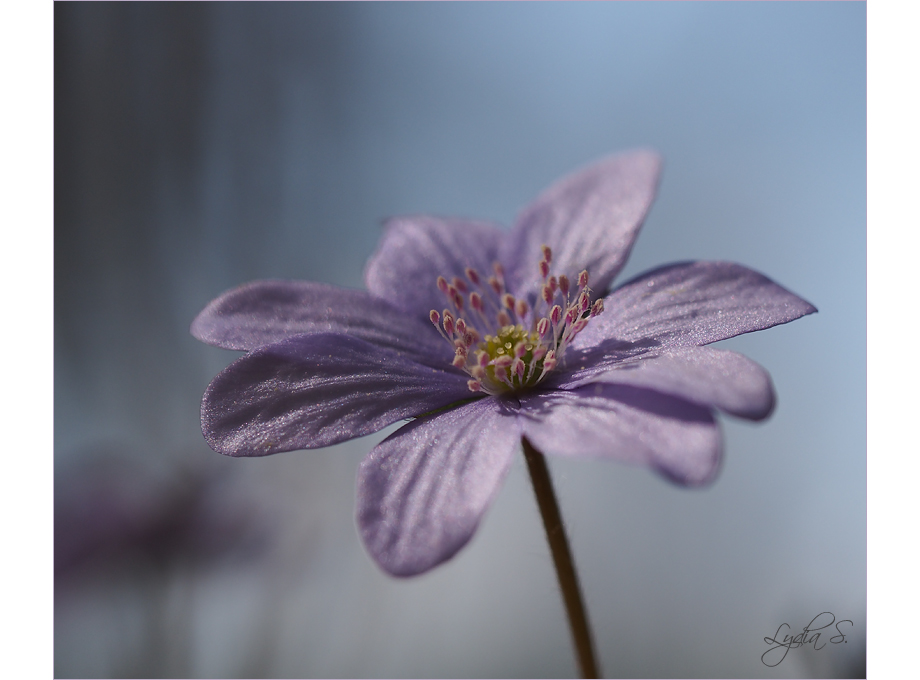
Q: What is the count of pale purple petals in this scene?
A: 8